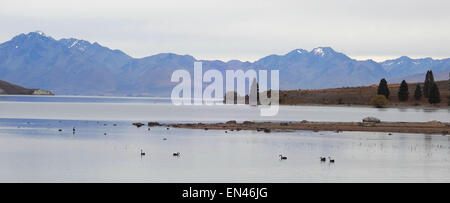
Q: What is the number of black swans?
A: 5